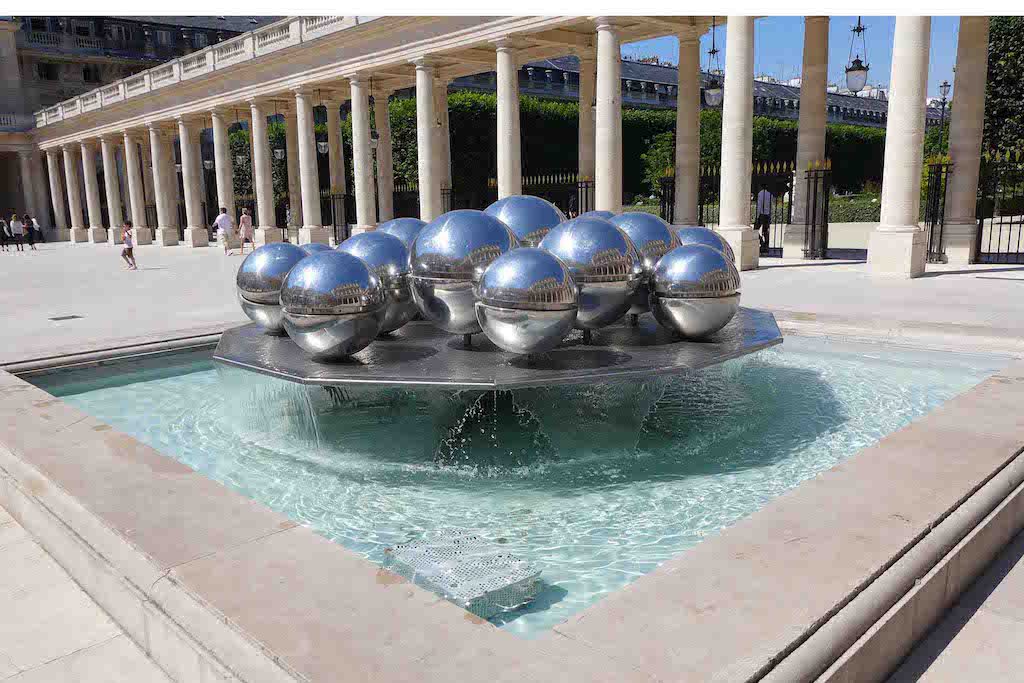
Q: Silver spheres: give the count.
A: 13